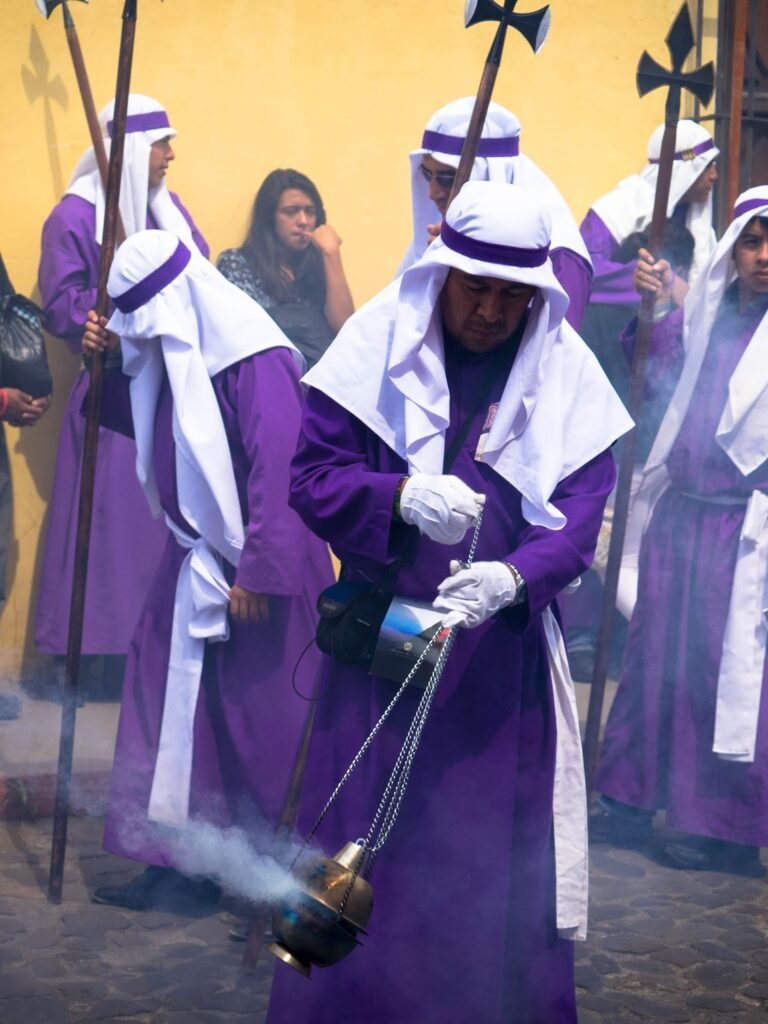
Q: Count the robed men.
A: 6